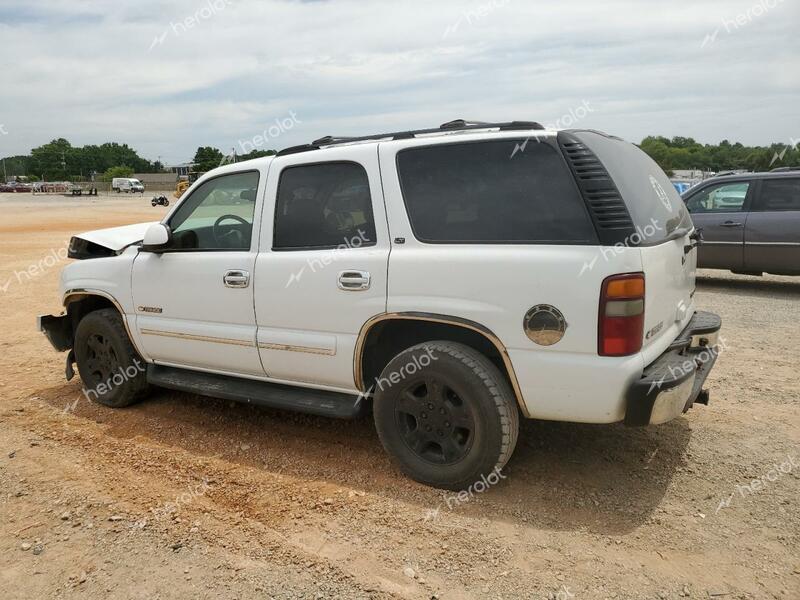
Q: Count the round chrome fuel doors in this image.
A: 1